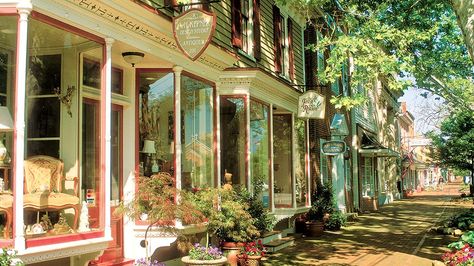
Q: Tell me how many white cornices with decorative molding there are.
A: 2